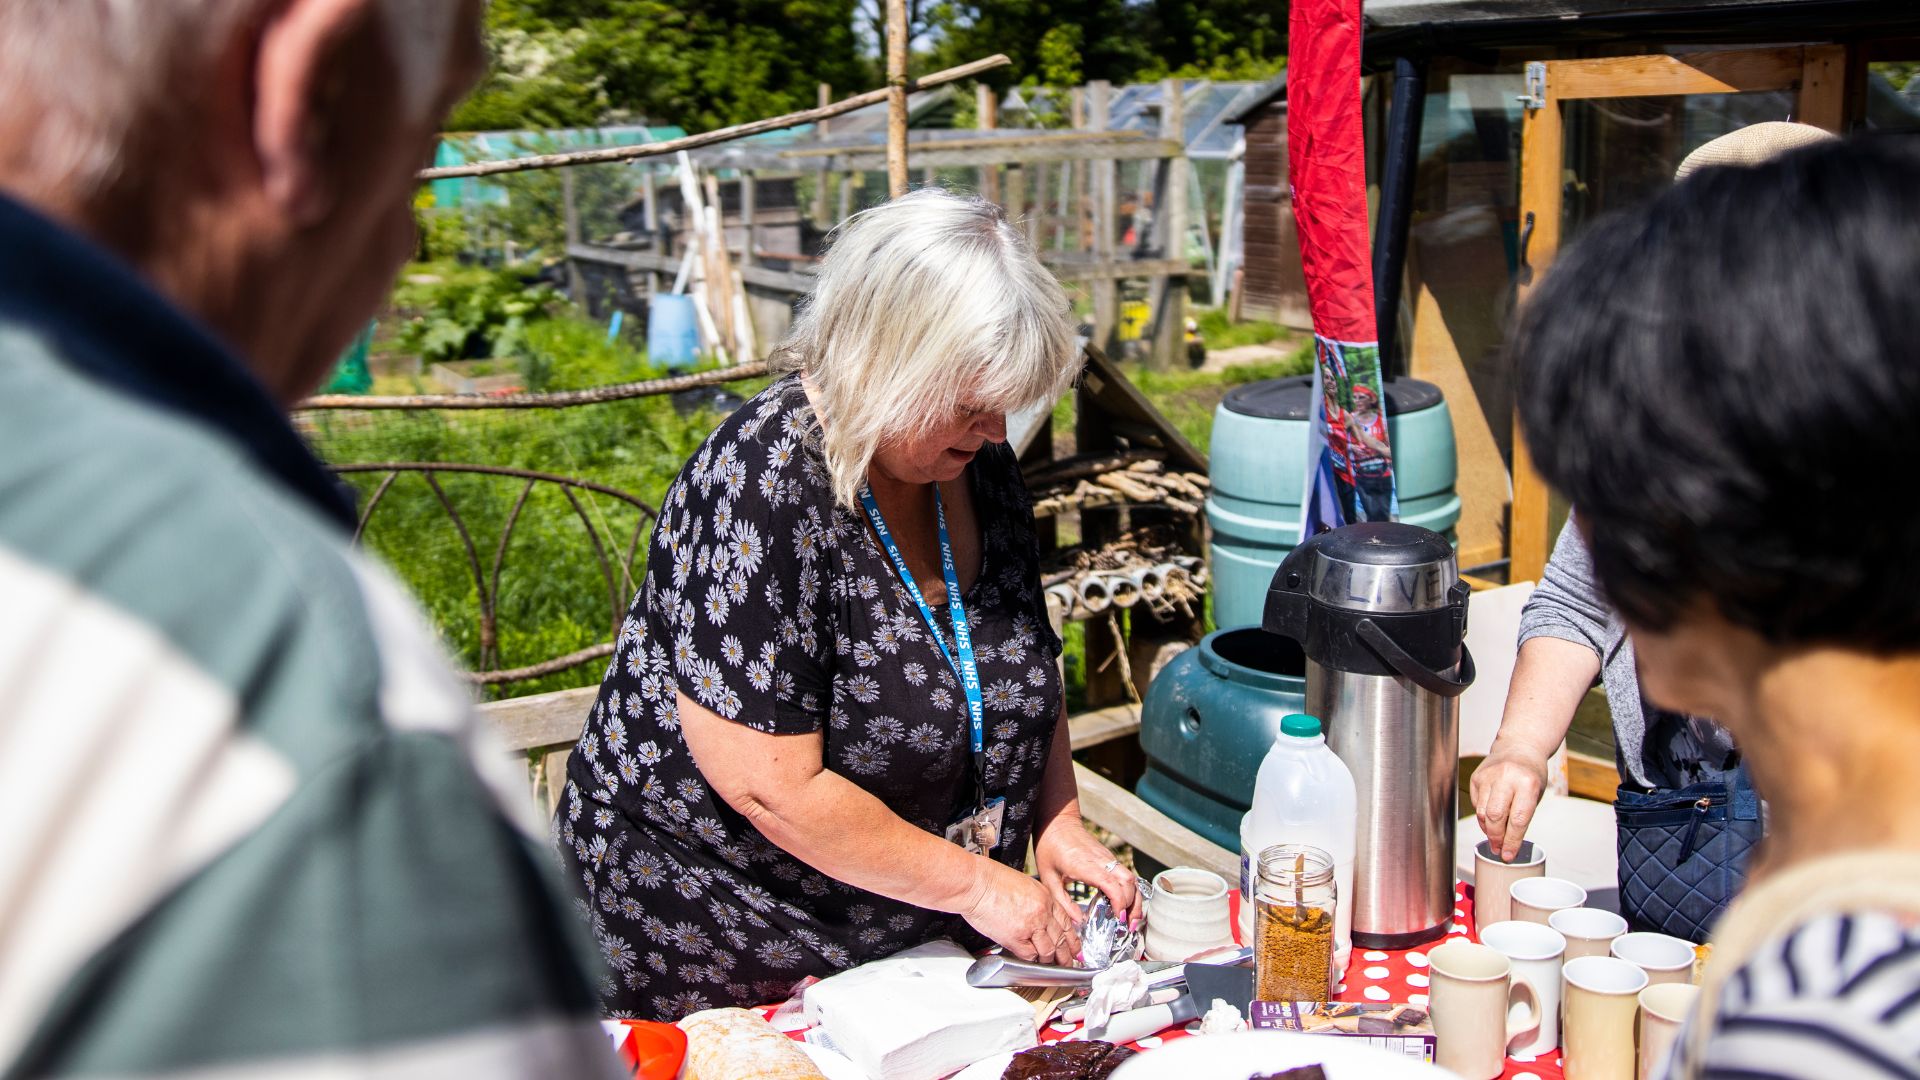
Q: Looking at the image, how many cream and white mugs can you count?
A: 8